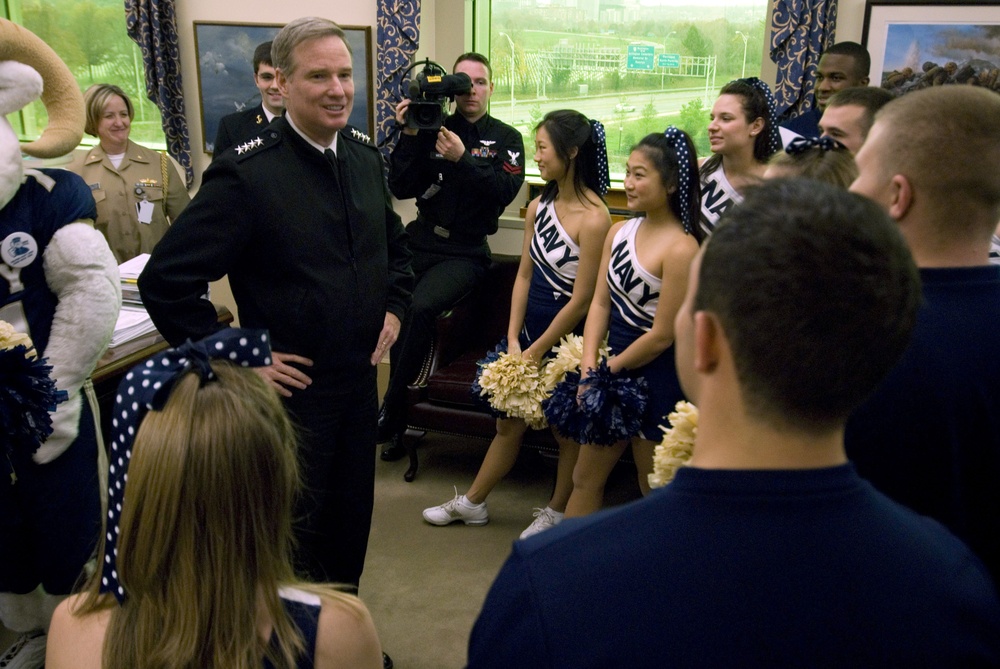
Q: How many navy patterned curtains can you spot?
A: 3